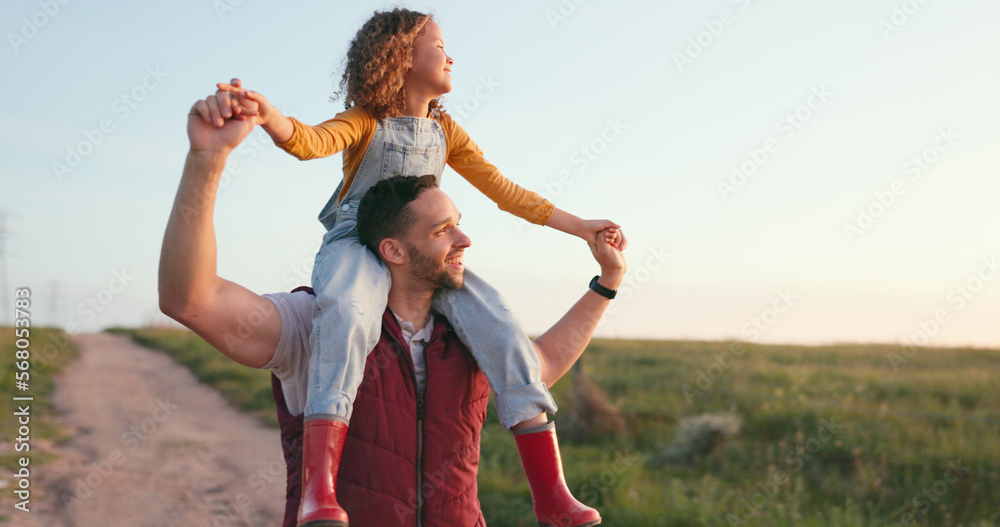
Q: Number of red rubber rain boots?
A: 2